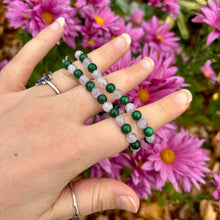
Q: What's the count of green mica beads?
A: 13